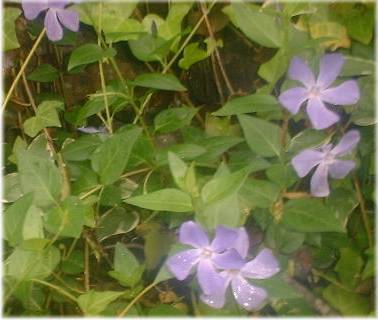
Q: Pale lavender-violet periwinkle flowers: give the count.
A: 5